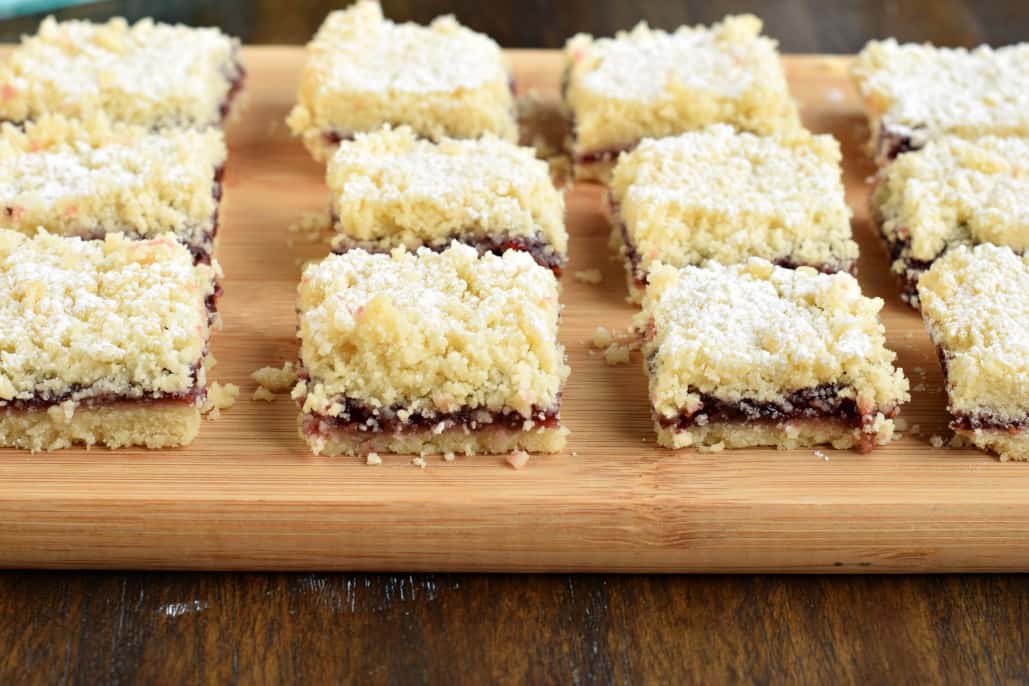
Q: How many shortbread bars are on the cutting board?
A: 12